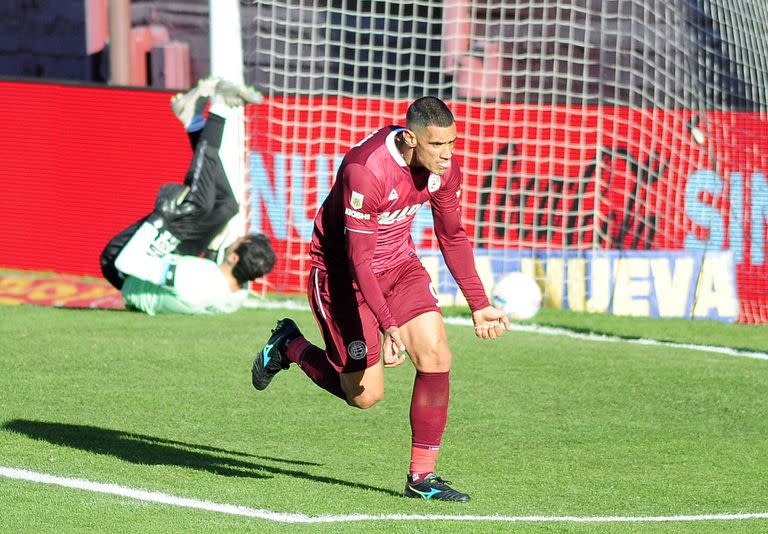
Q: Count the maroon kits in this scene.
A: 1